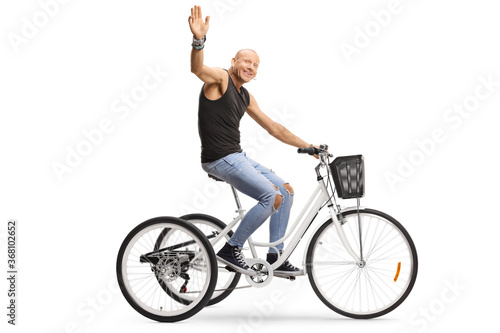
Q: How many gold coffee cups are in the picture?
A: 0